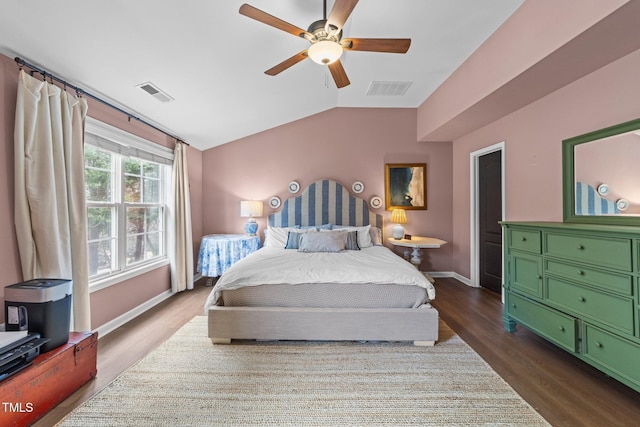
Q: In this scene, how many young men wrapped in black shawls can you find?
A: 0